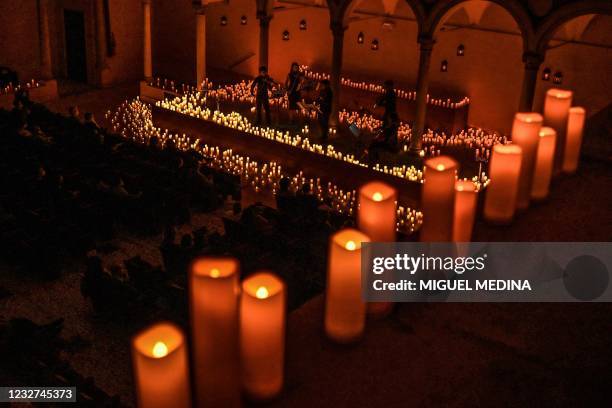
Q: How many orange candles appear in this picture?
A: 12